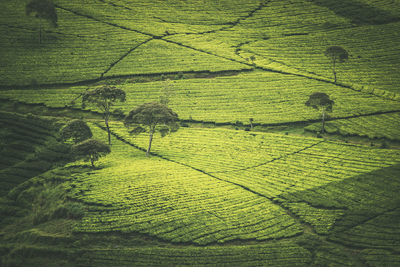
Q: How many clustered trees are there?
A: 4